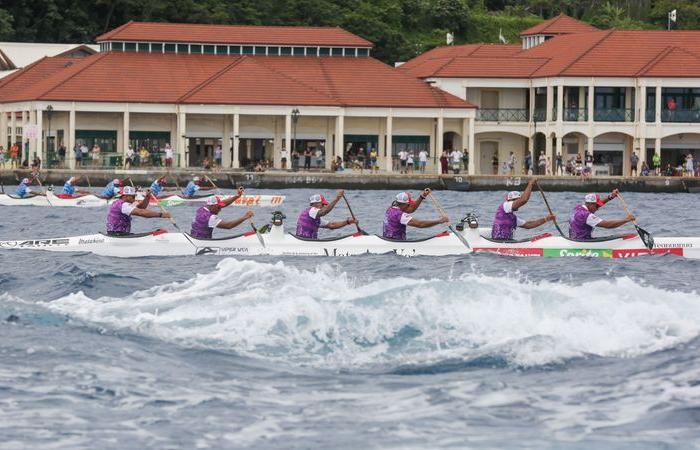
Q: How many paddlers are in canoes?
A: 11